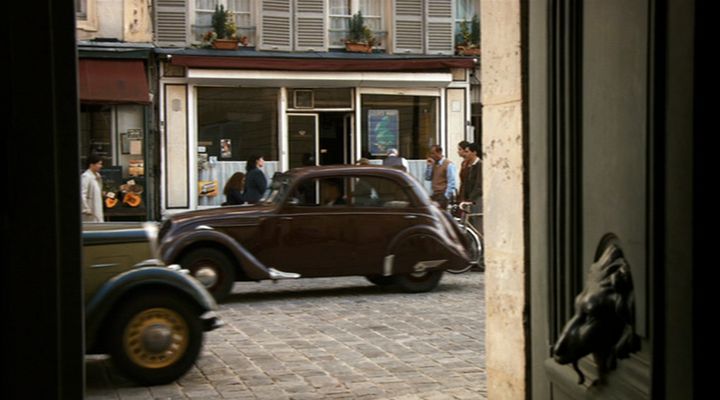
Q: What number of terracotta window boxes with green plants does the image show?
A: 3